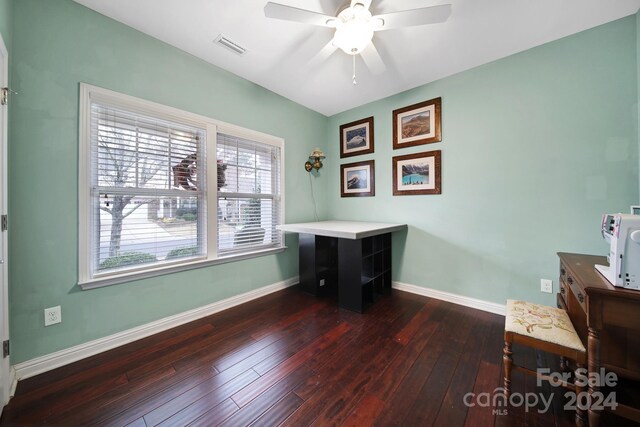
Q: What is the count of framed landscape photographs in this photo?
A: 4